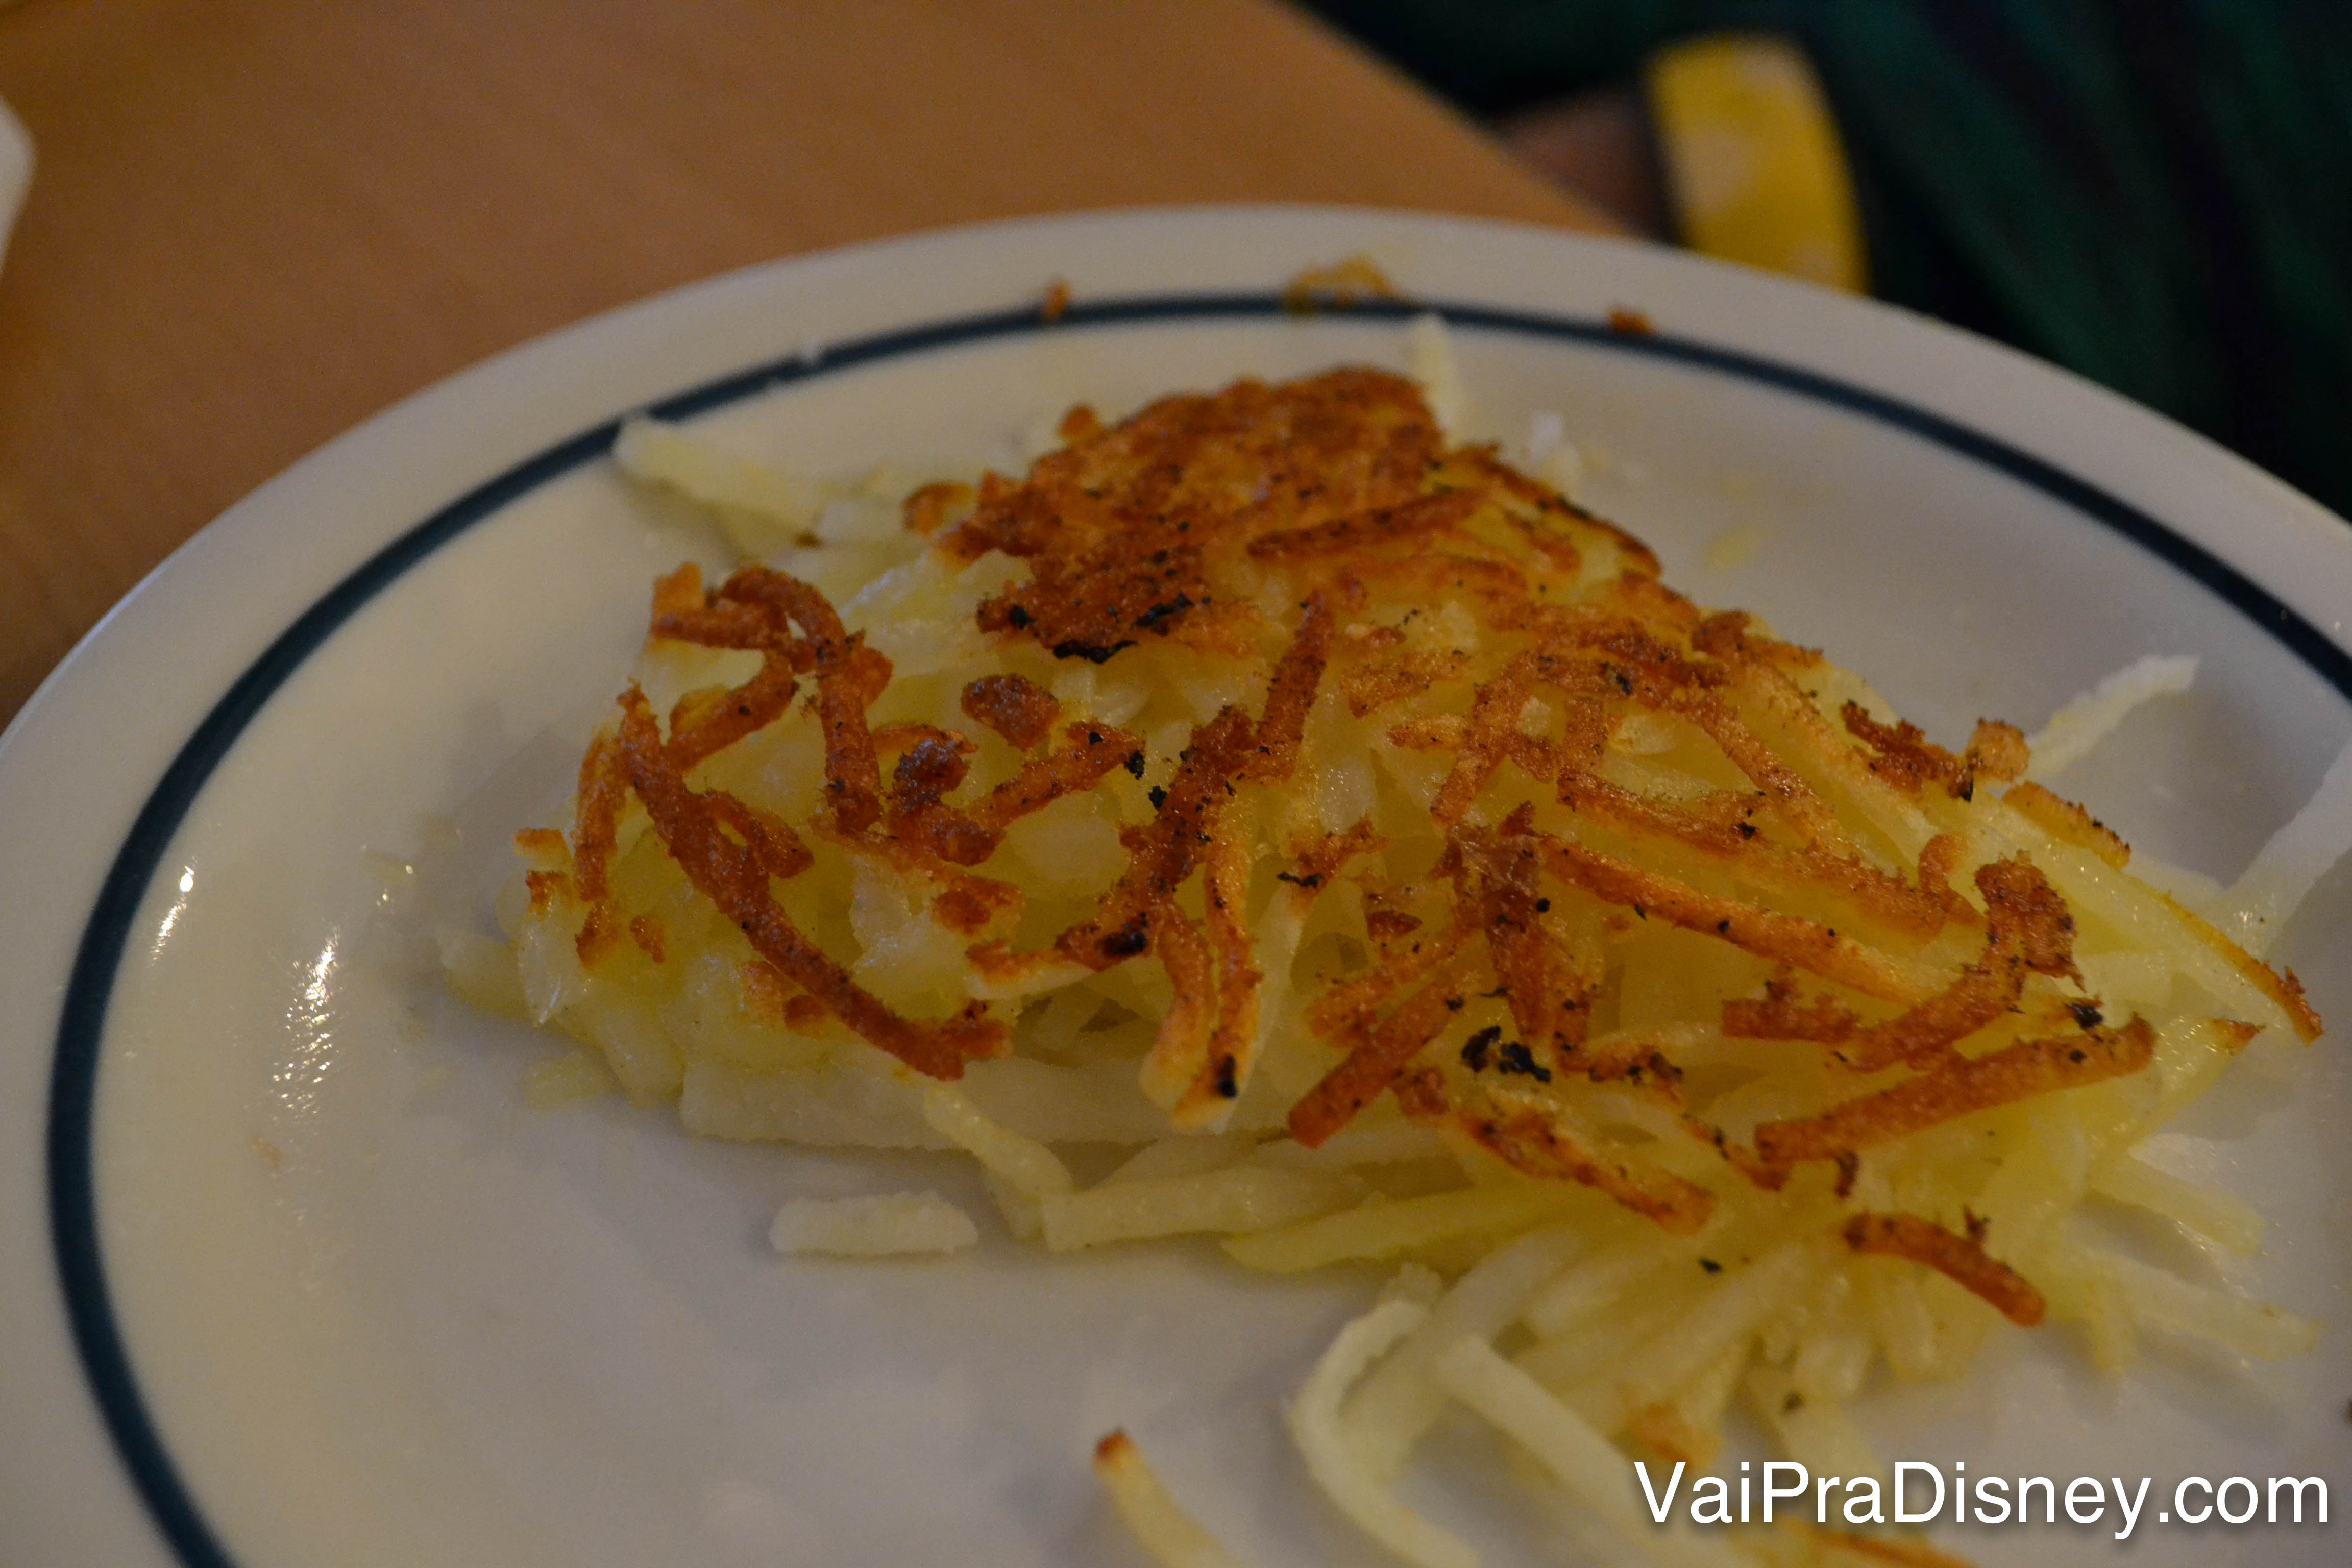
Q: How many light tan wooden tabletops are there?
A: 1